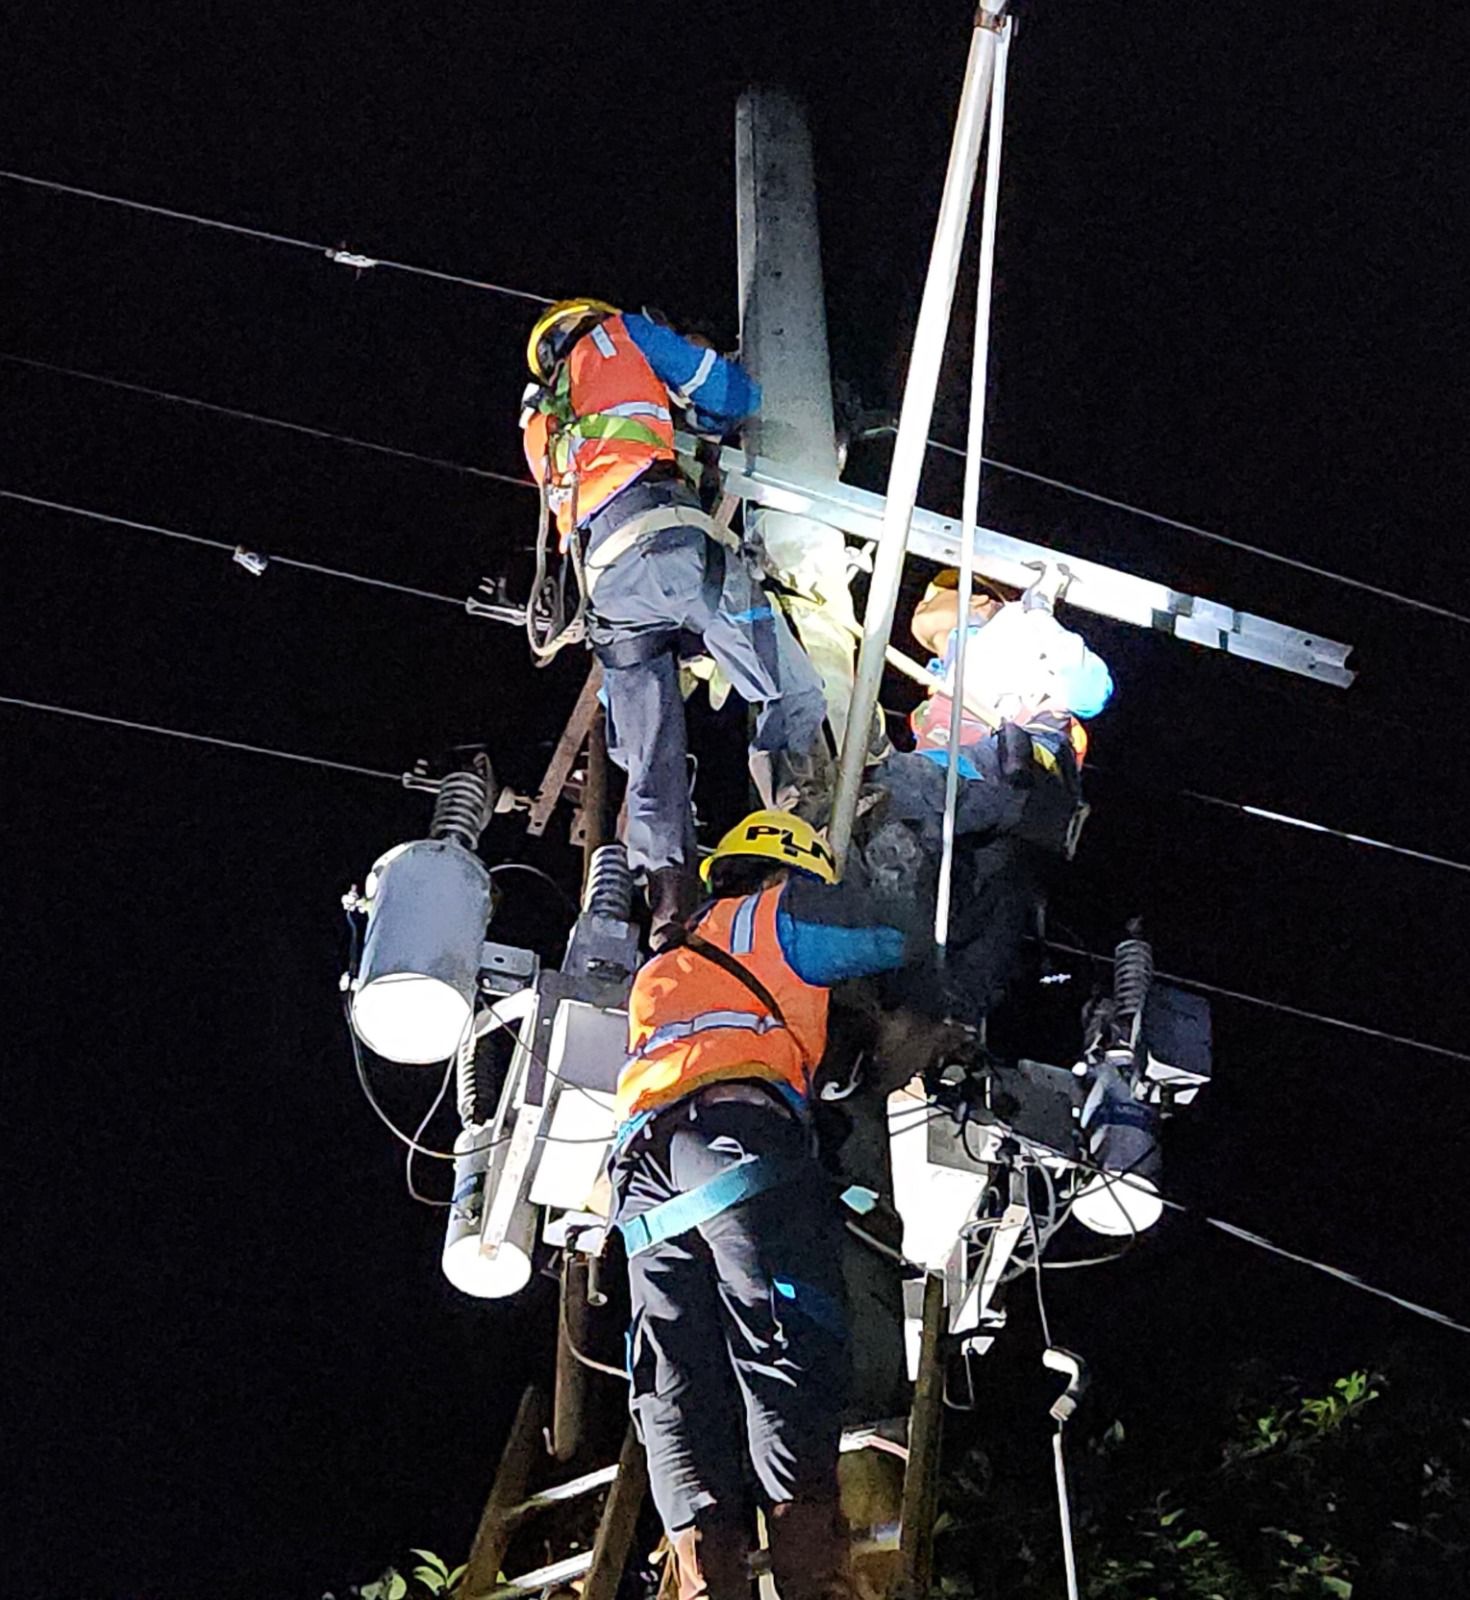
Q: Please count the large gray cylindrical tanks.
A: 3